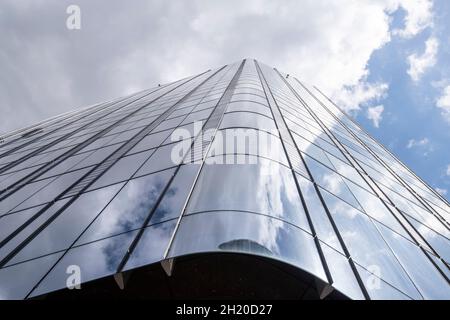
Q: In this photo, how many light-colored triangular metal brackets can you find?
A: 3